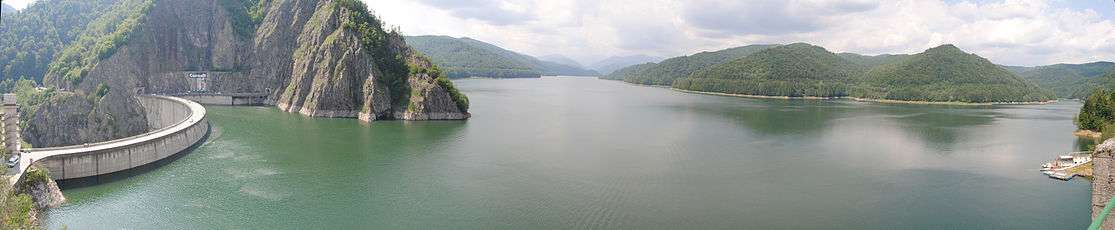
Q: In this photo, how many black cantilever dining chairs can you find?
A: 0